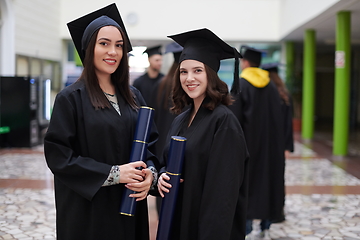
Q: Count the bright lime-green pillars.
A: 3